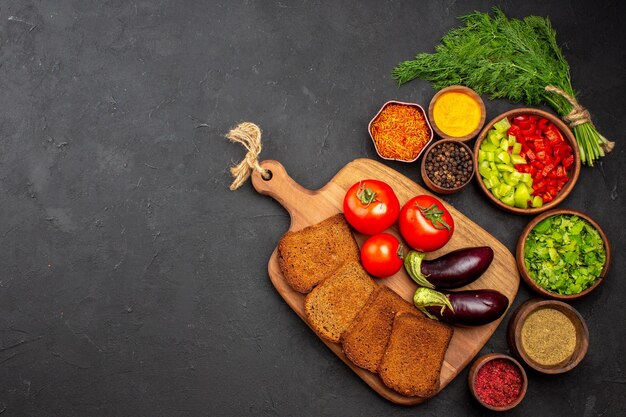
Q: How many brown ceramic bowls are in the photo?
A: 6